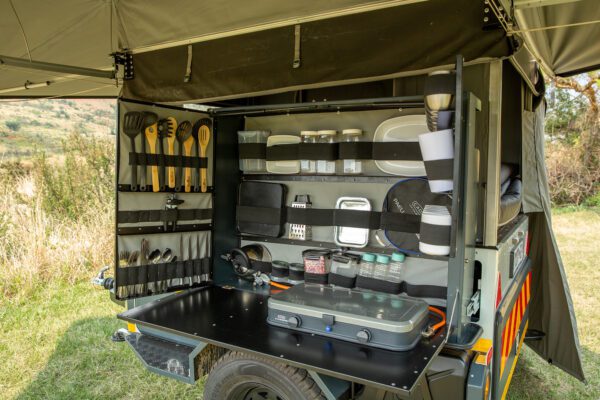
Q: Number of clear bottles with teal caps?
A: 3